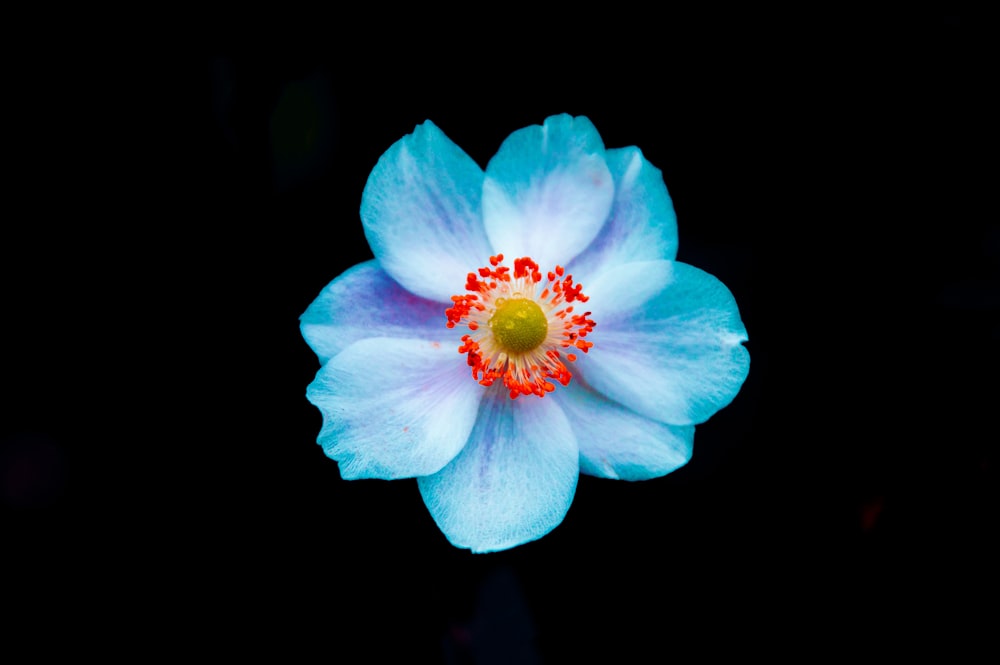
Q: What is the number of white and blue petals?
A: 8